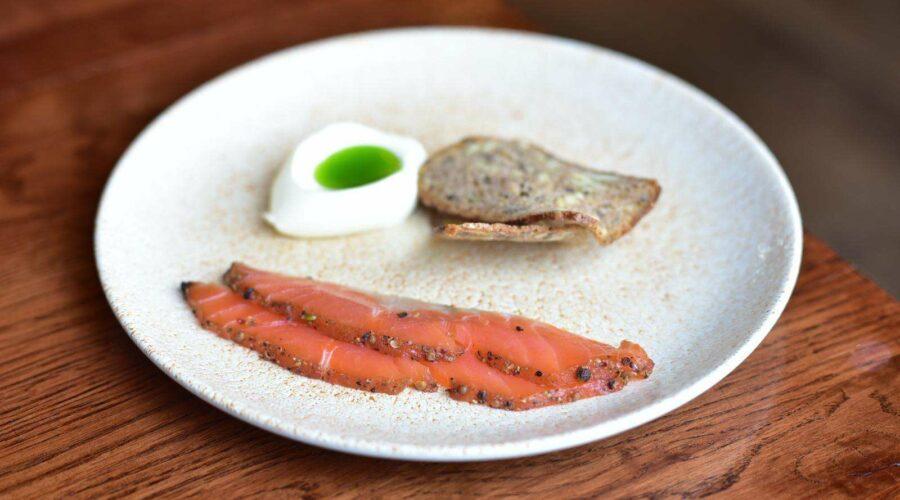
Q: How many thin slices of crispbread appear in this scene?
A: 2